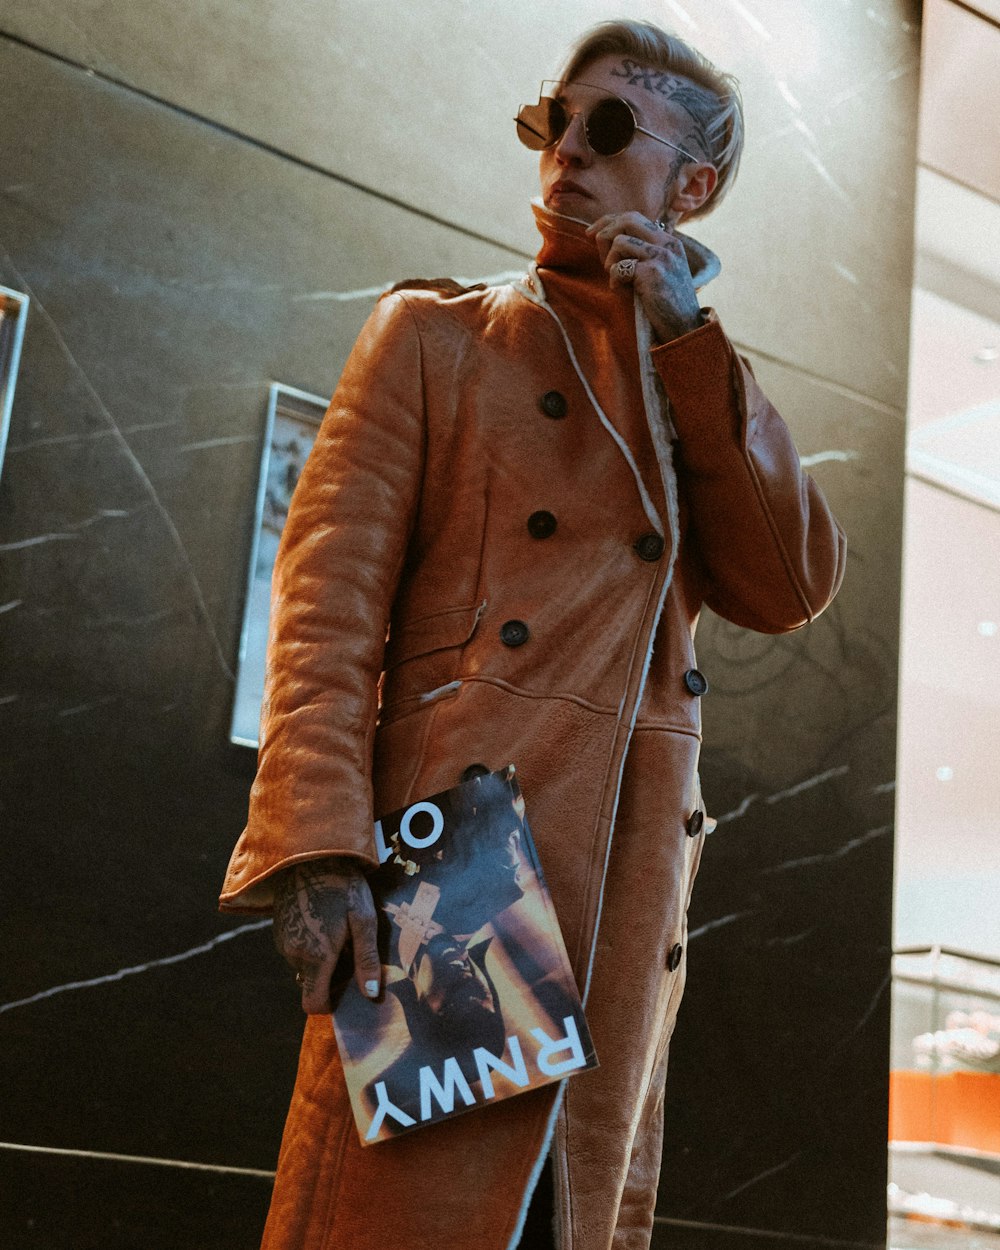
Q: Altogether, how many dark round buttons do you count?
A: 8